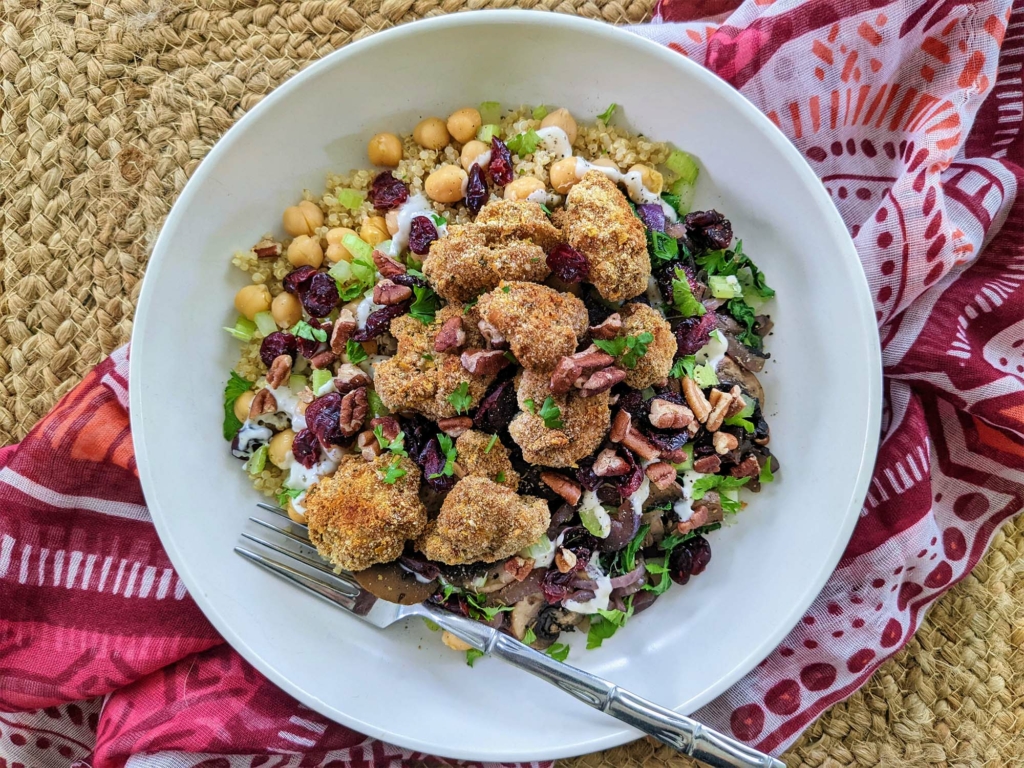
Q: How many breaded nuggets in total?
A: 9